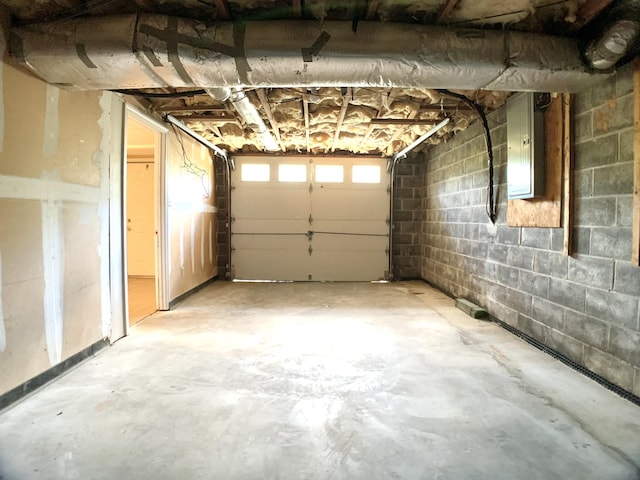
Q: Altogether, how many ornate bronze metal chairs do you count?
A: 0